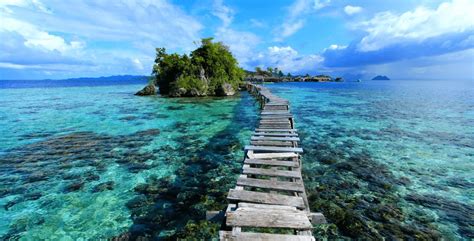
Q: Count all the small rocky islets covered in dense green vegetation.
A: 1